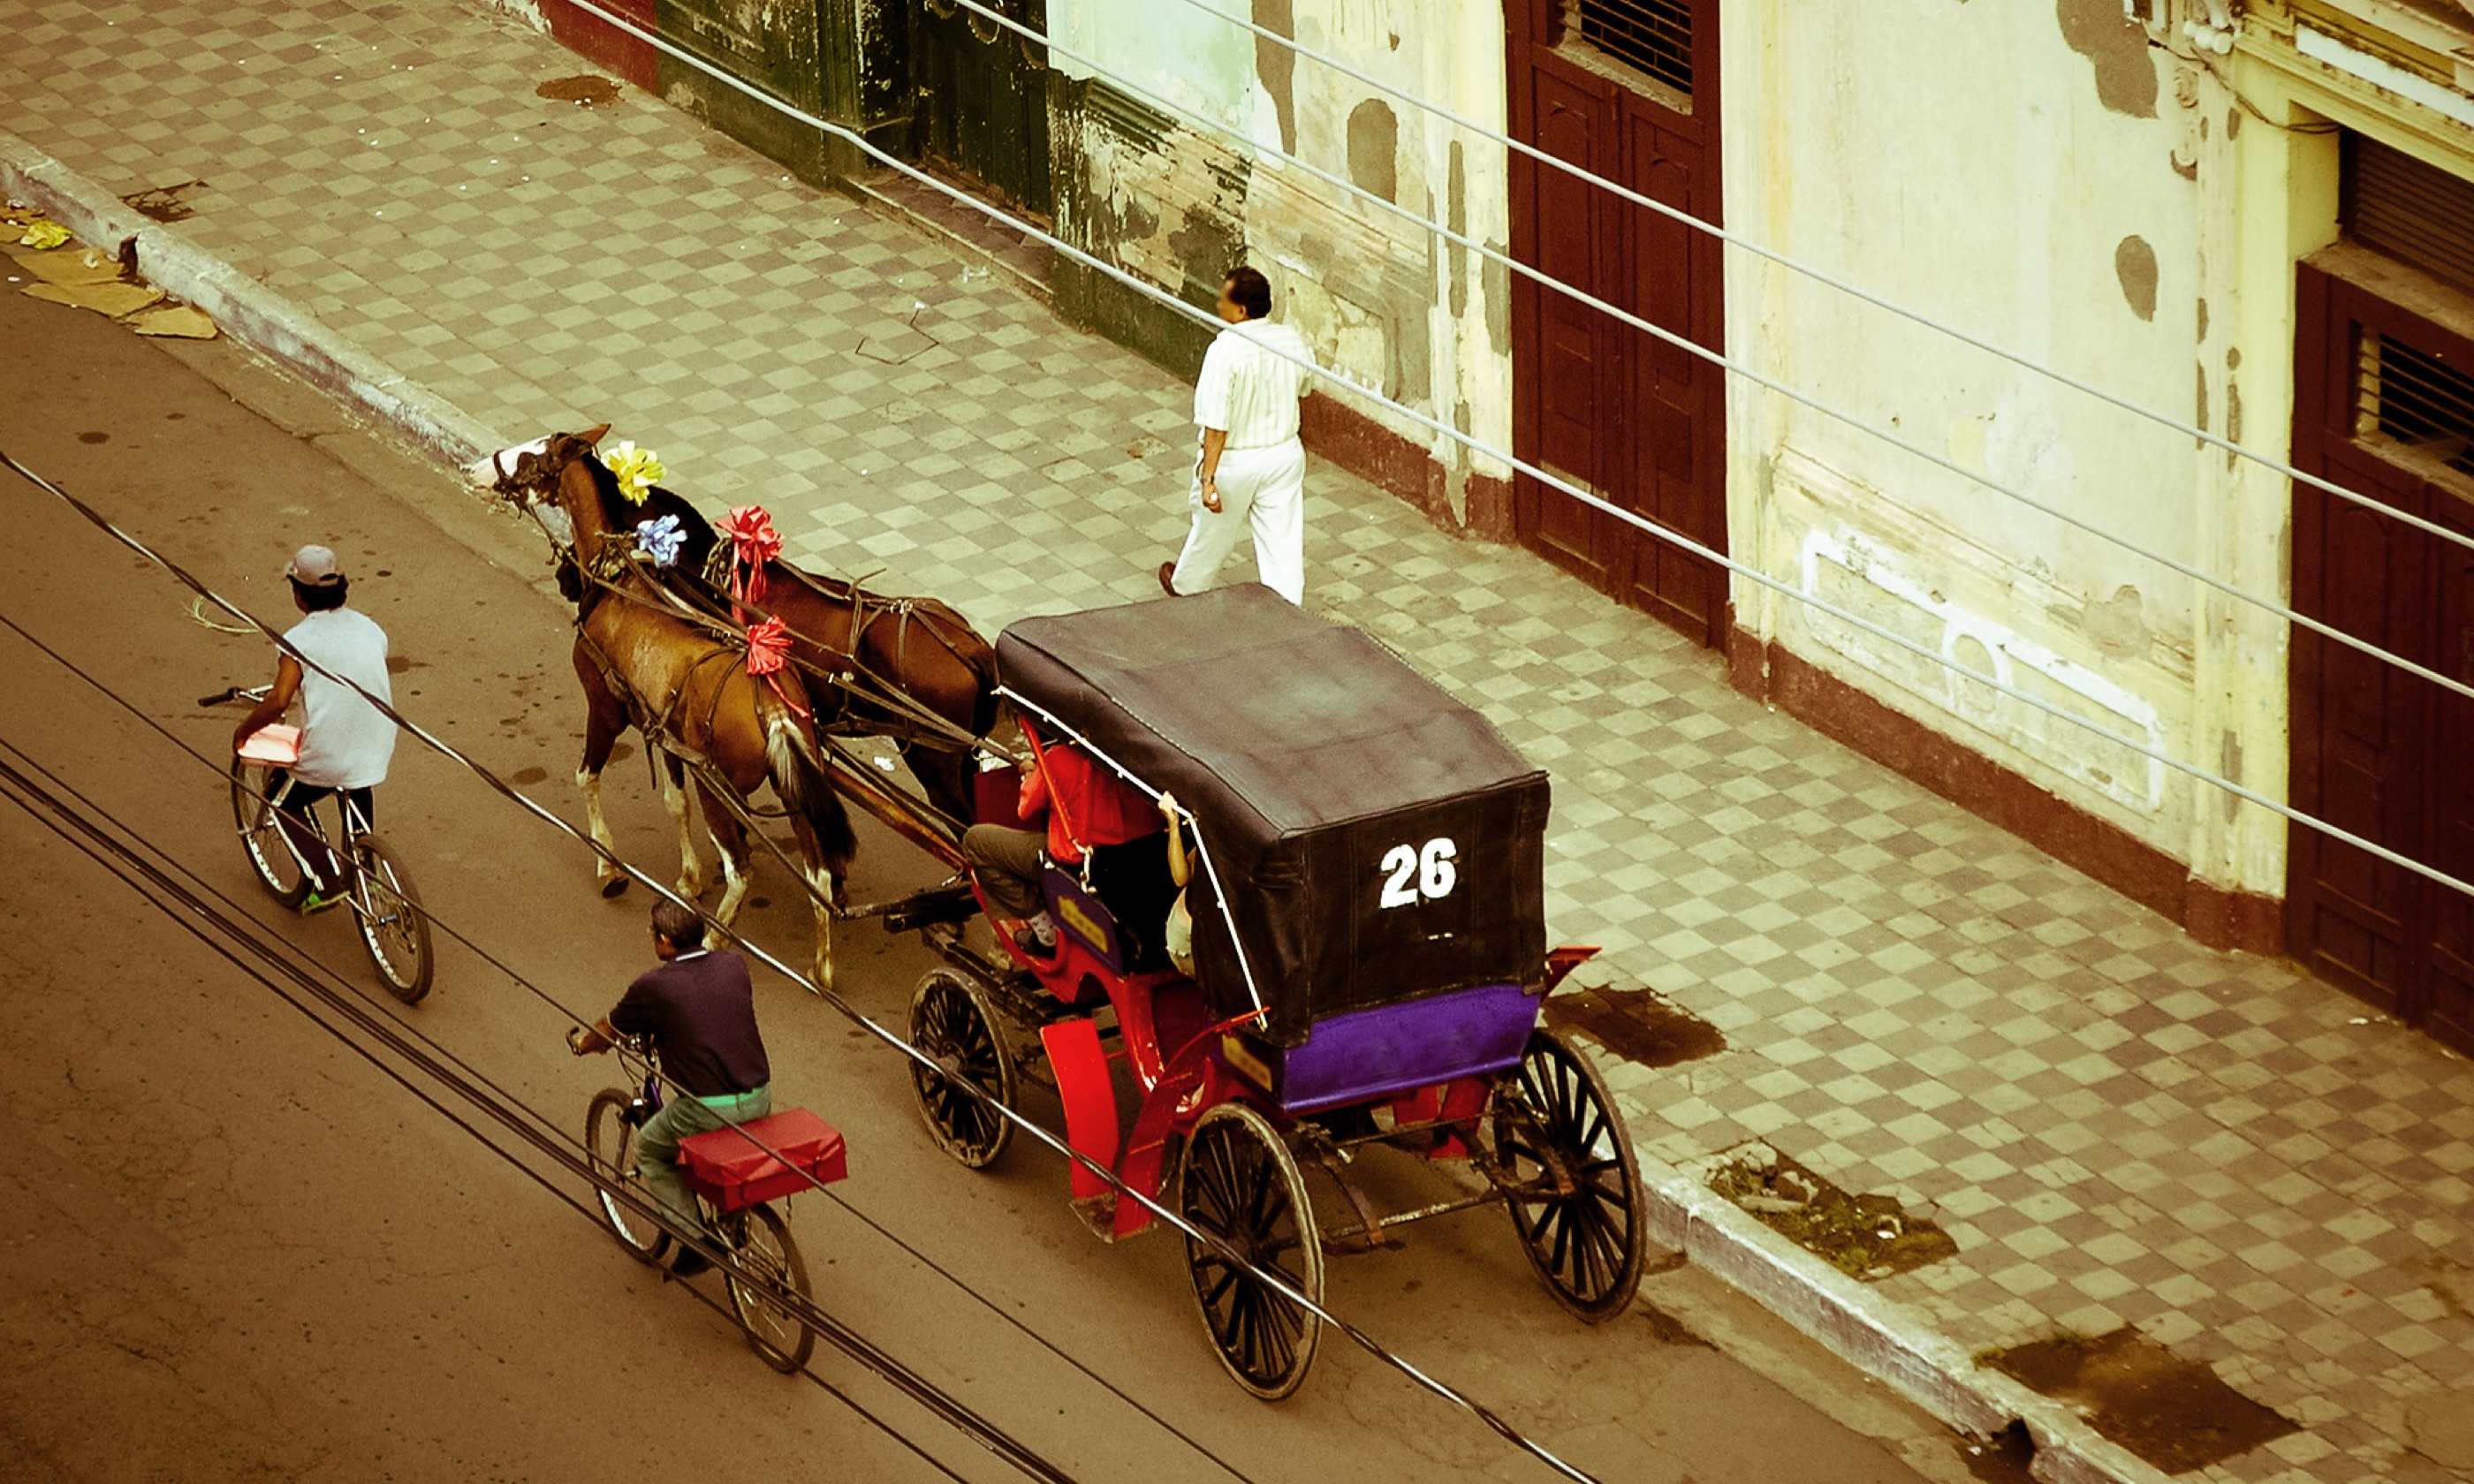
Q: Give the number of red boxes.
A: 1